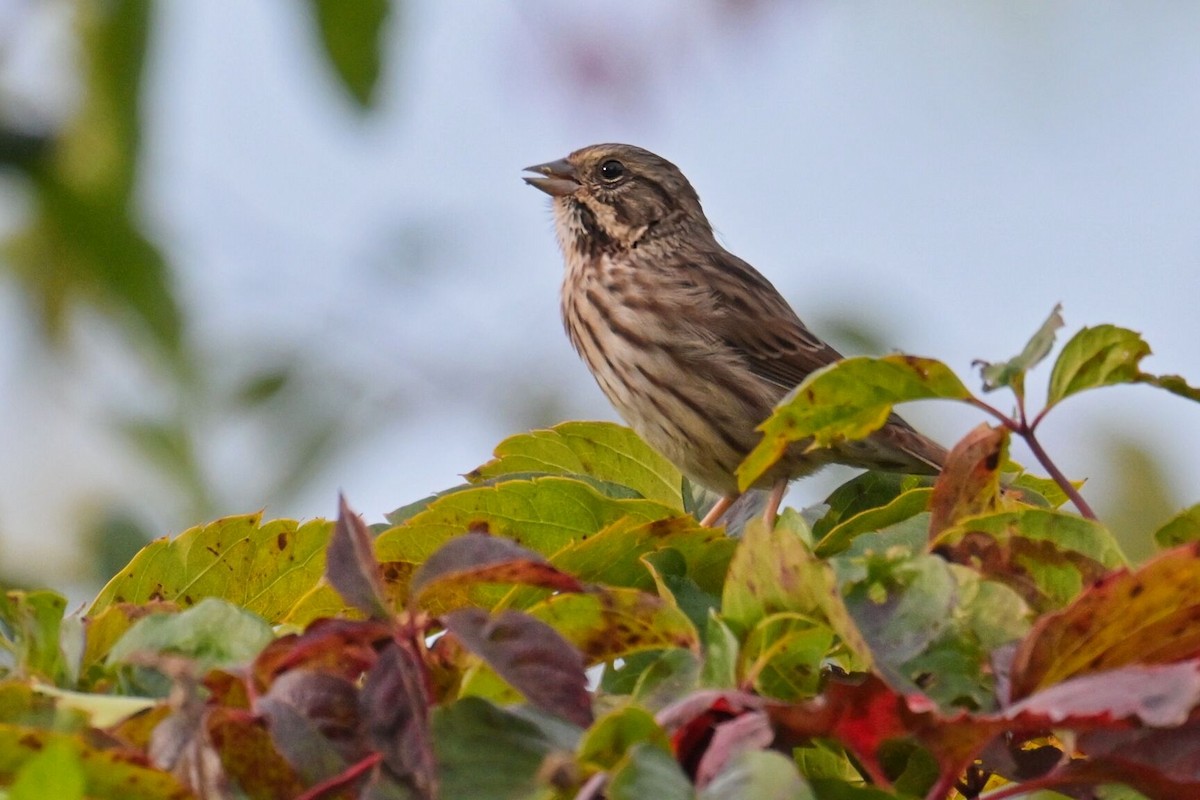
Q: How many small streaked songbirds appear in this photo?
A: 1